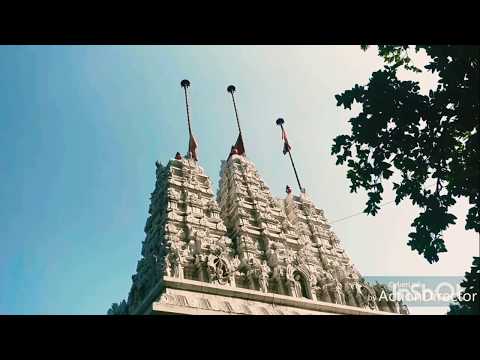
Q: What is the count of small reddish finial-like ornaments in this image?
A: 3